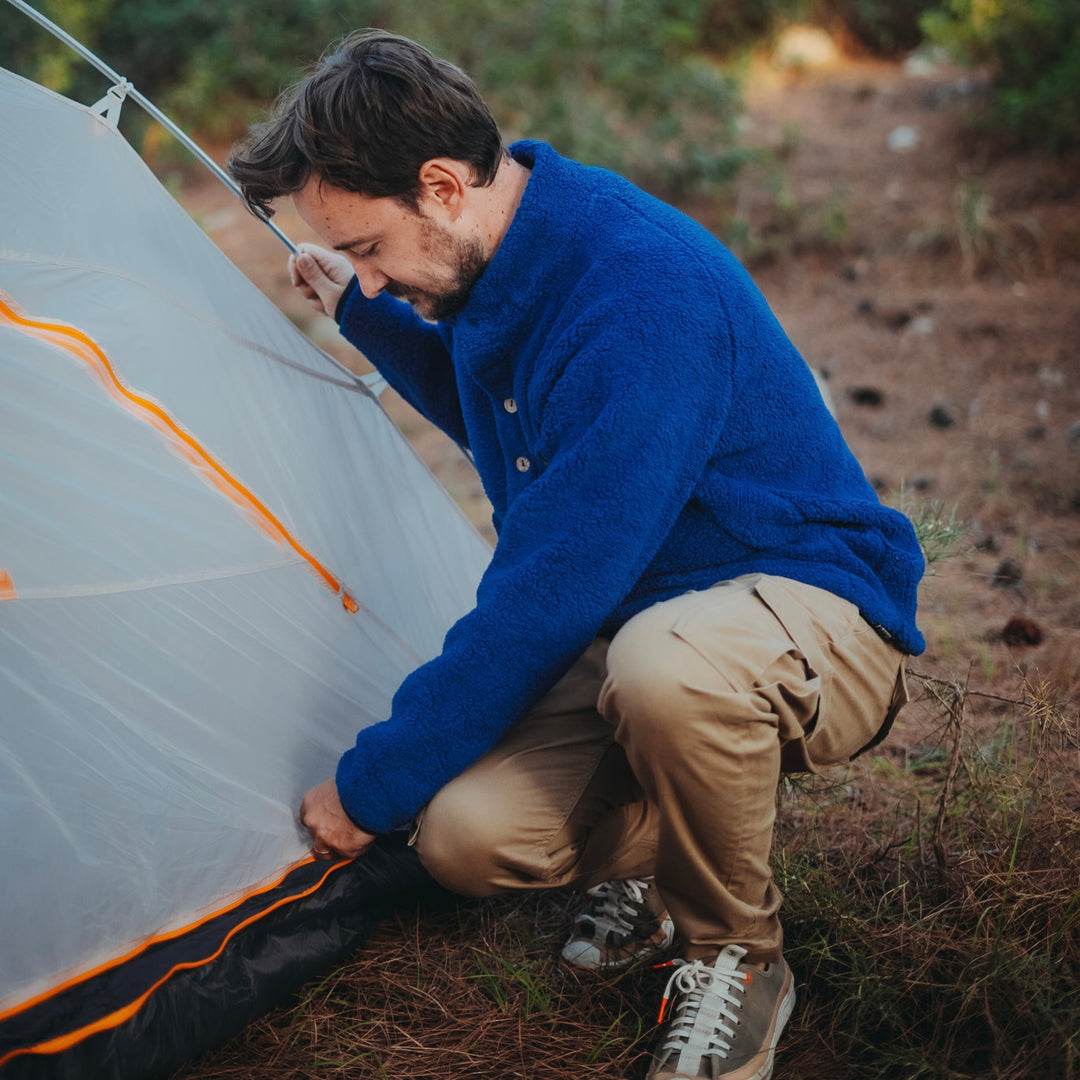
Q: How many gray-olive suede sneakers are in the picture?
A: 2